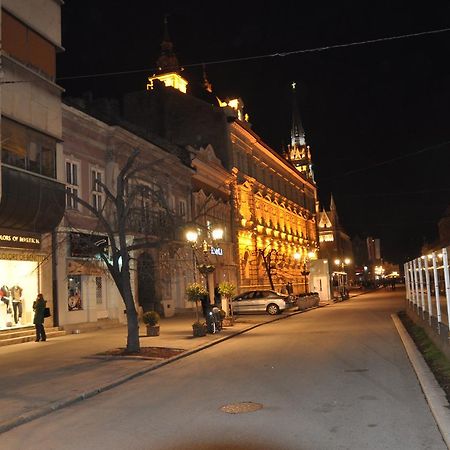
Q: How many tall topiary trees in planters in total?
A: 2